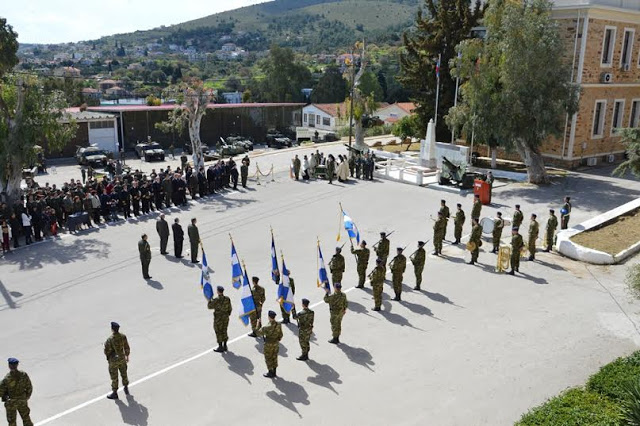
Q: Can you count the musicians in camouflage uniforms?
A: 10